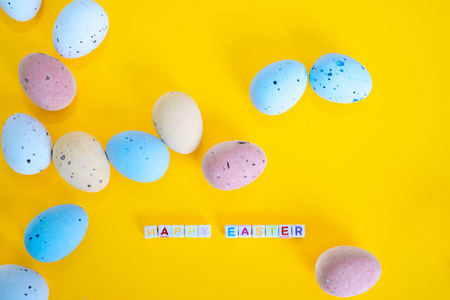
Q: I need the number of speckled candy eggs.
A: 13